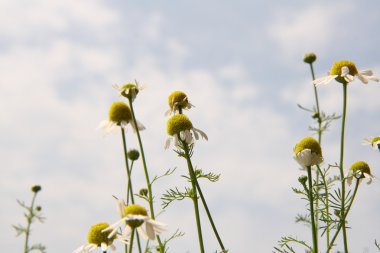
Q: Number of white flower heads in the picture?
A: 10